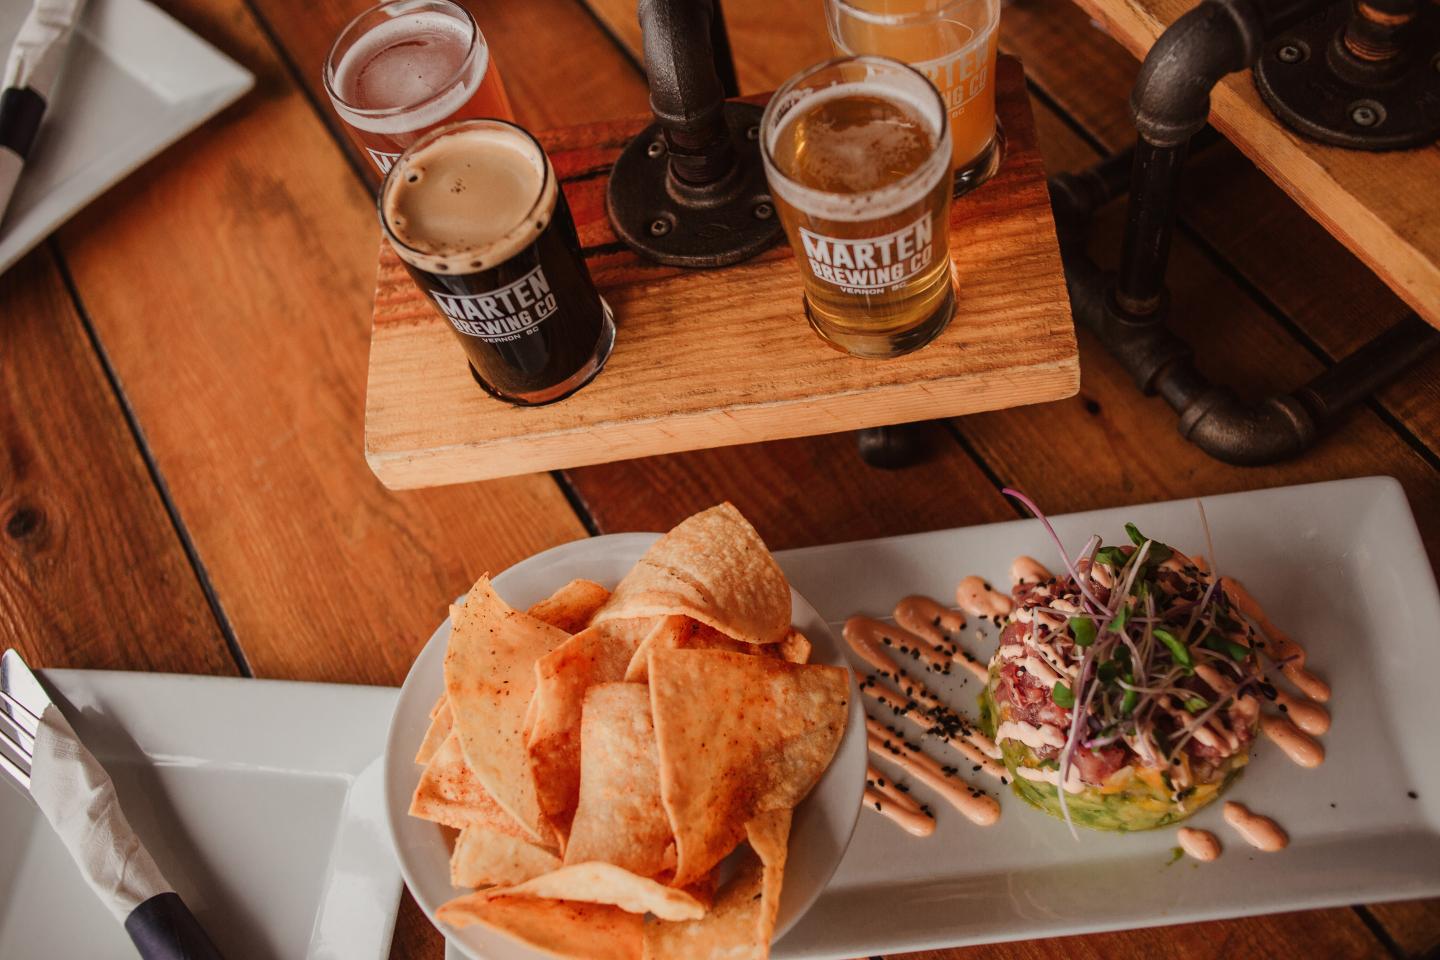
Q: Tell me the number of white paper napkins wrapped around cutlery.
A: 2